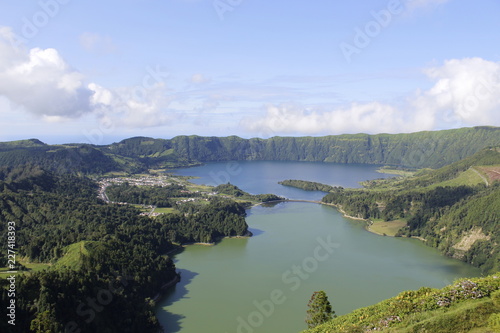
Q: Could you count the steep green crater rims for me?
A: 1